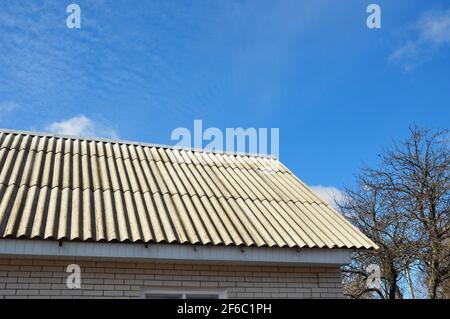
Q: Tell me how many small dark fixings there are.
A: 5